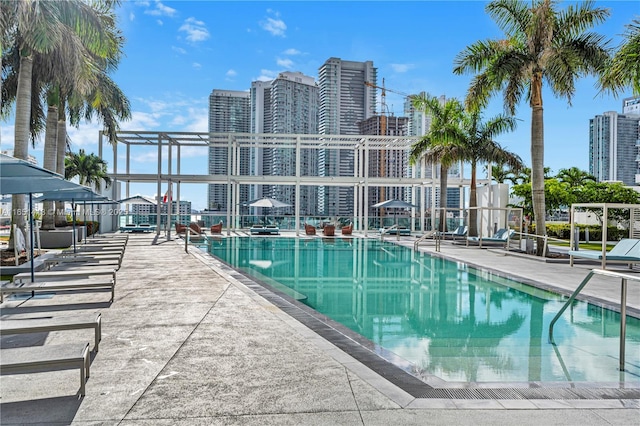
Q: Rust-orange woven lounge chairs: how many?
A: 6